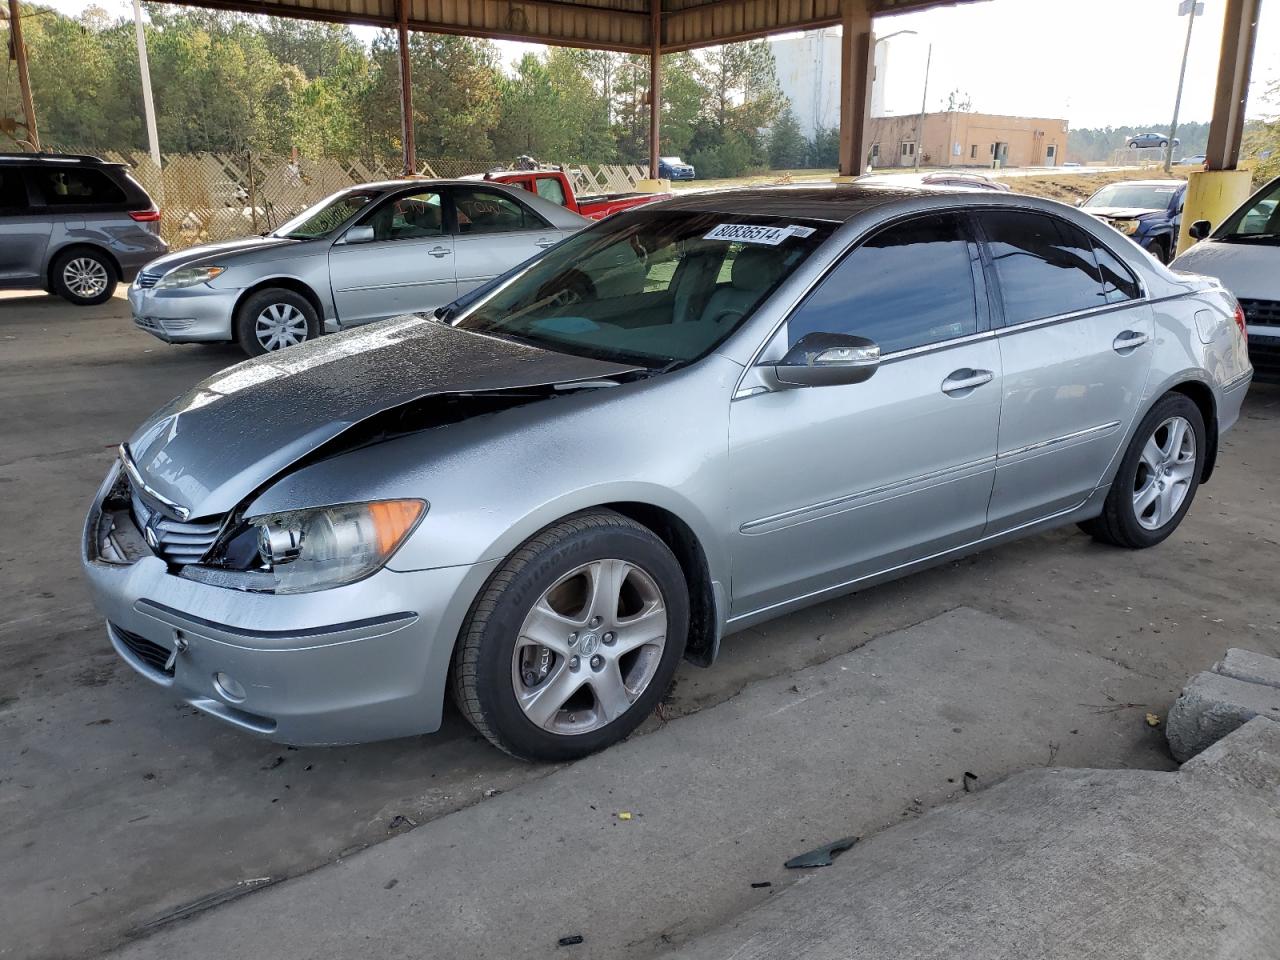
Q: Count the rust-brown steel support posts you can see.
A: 5